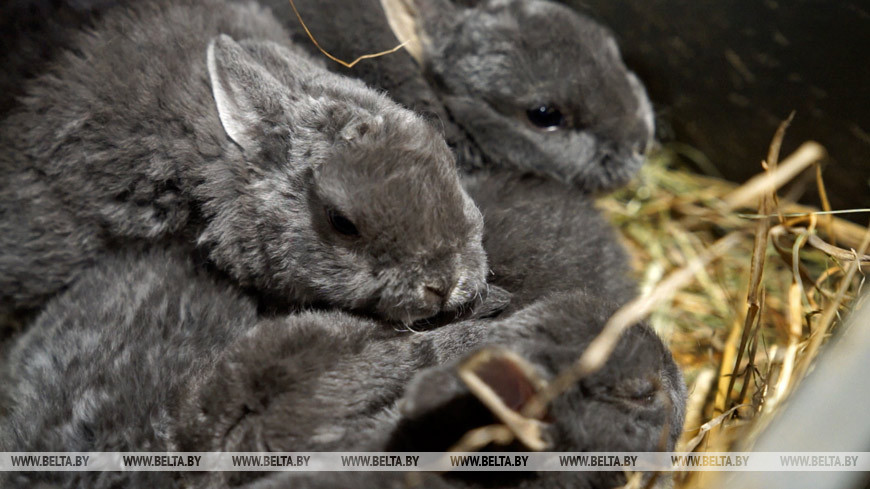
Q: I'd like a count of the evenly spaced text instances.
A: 8